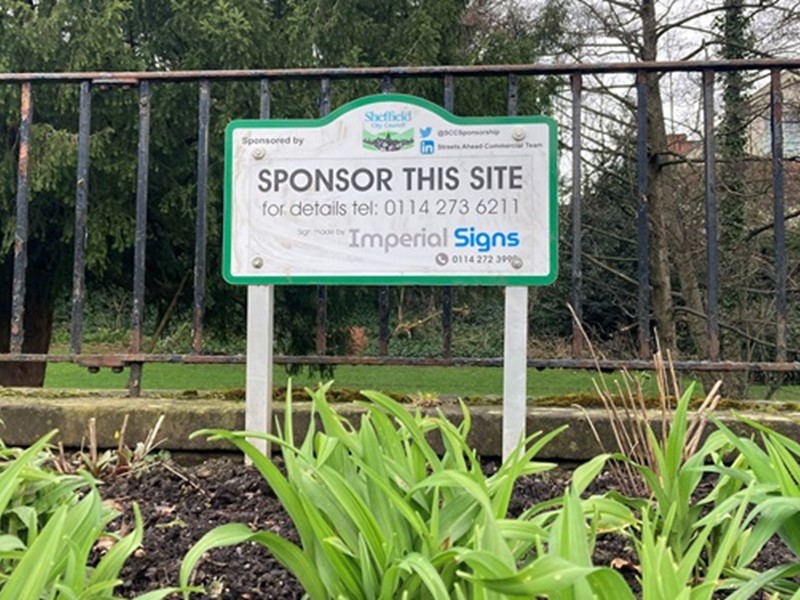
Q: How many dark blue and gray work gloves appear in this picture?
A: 0